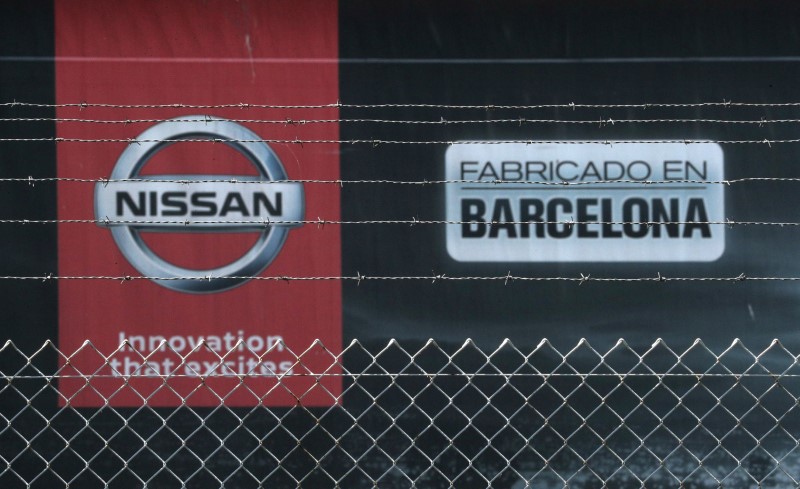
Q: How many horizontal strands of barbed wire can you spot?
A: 6